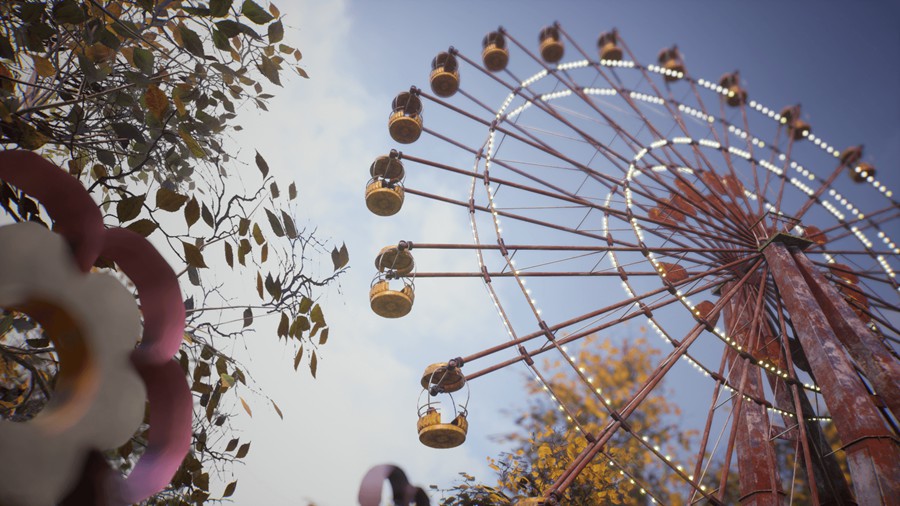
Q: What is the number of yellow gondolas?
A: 12